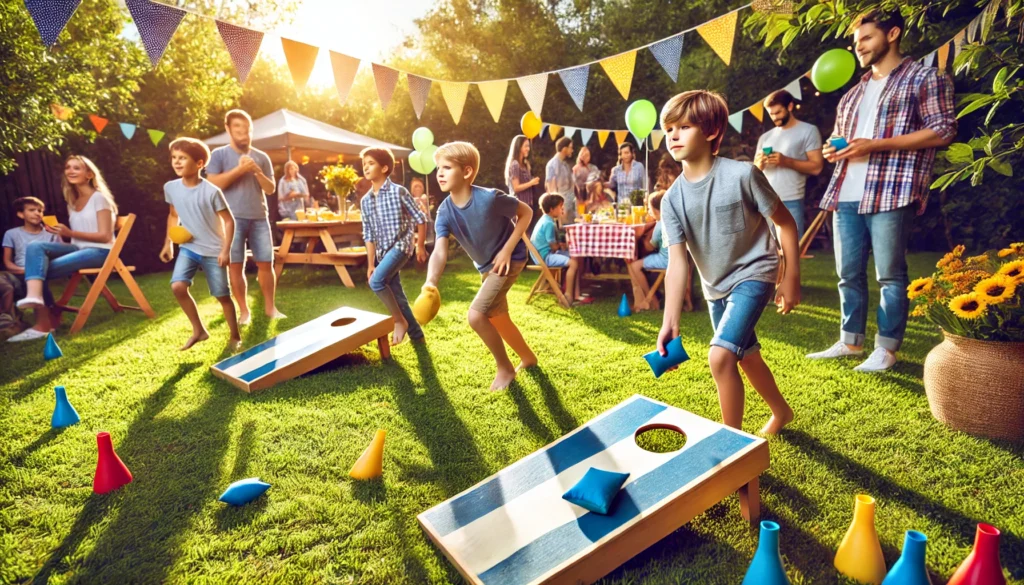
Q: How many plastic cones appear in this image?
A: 9